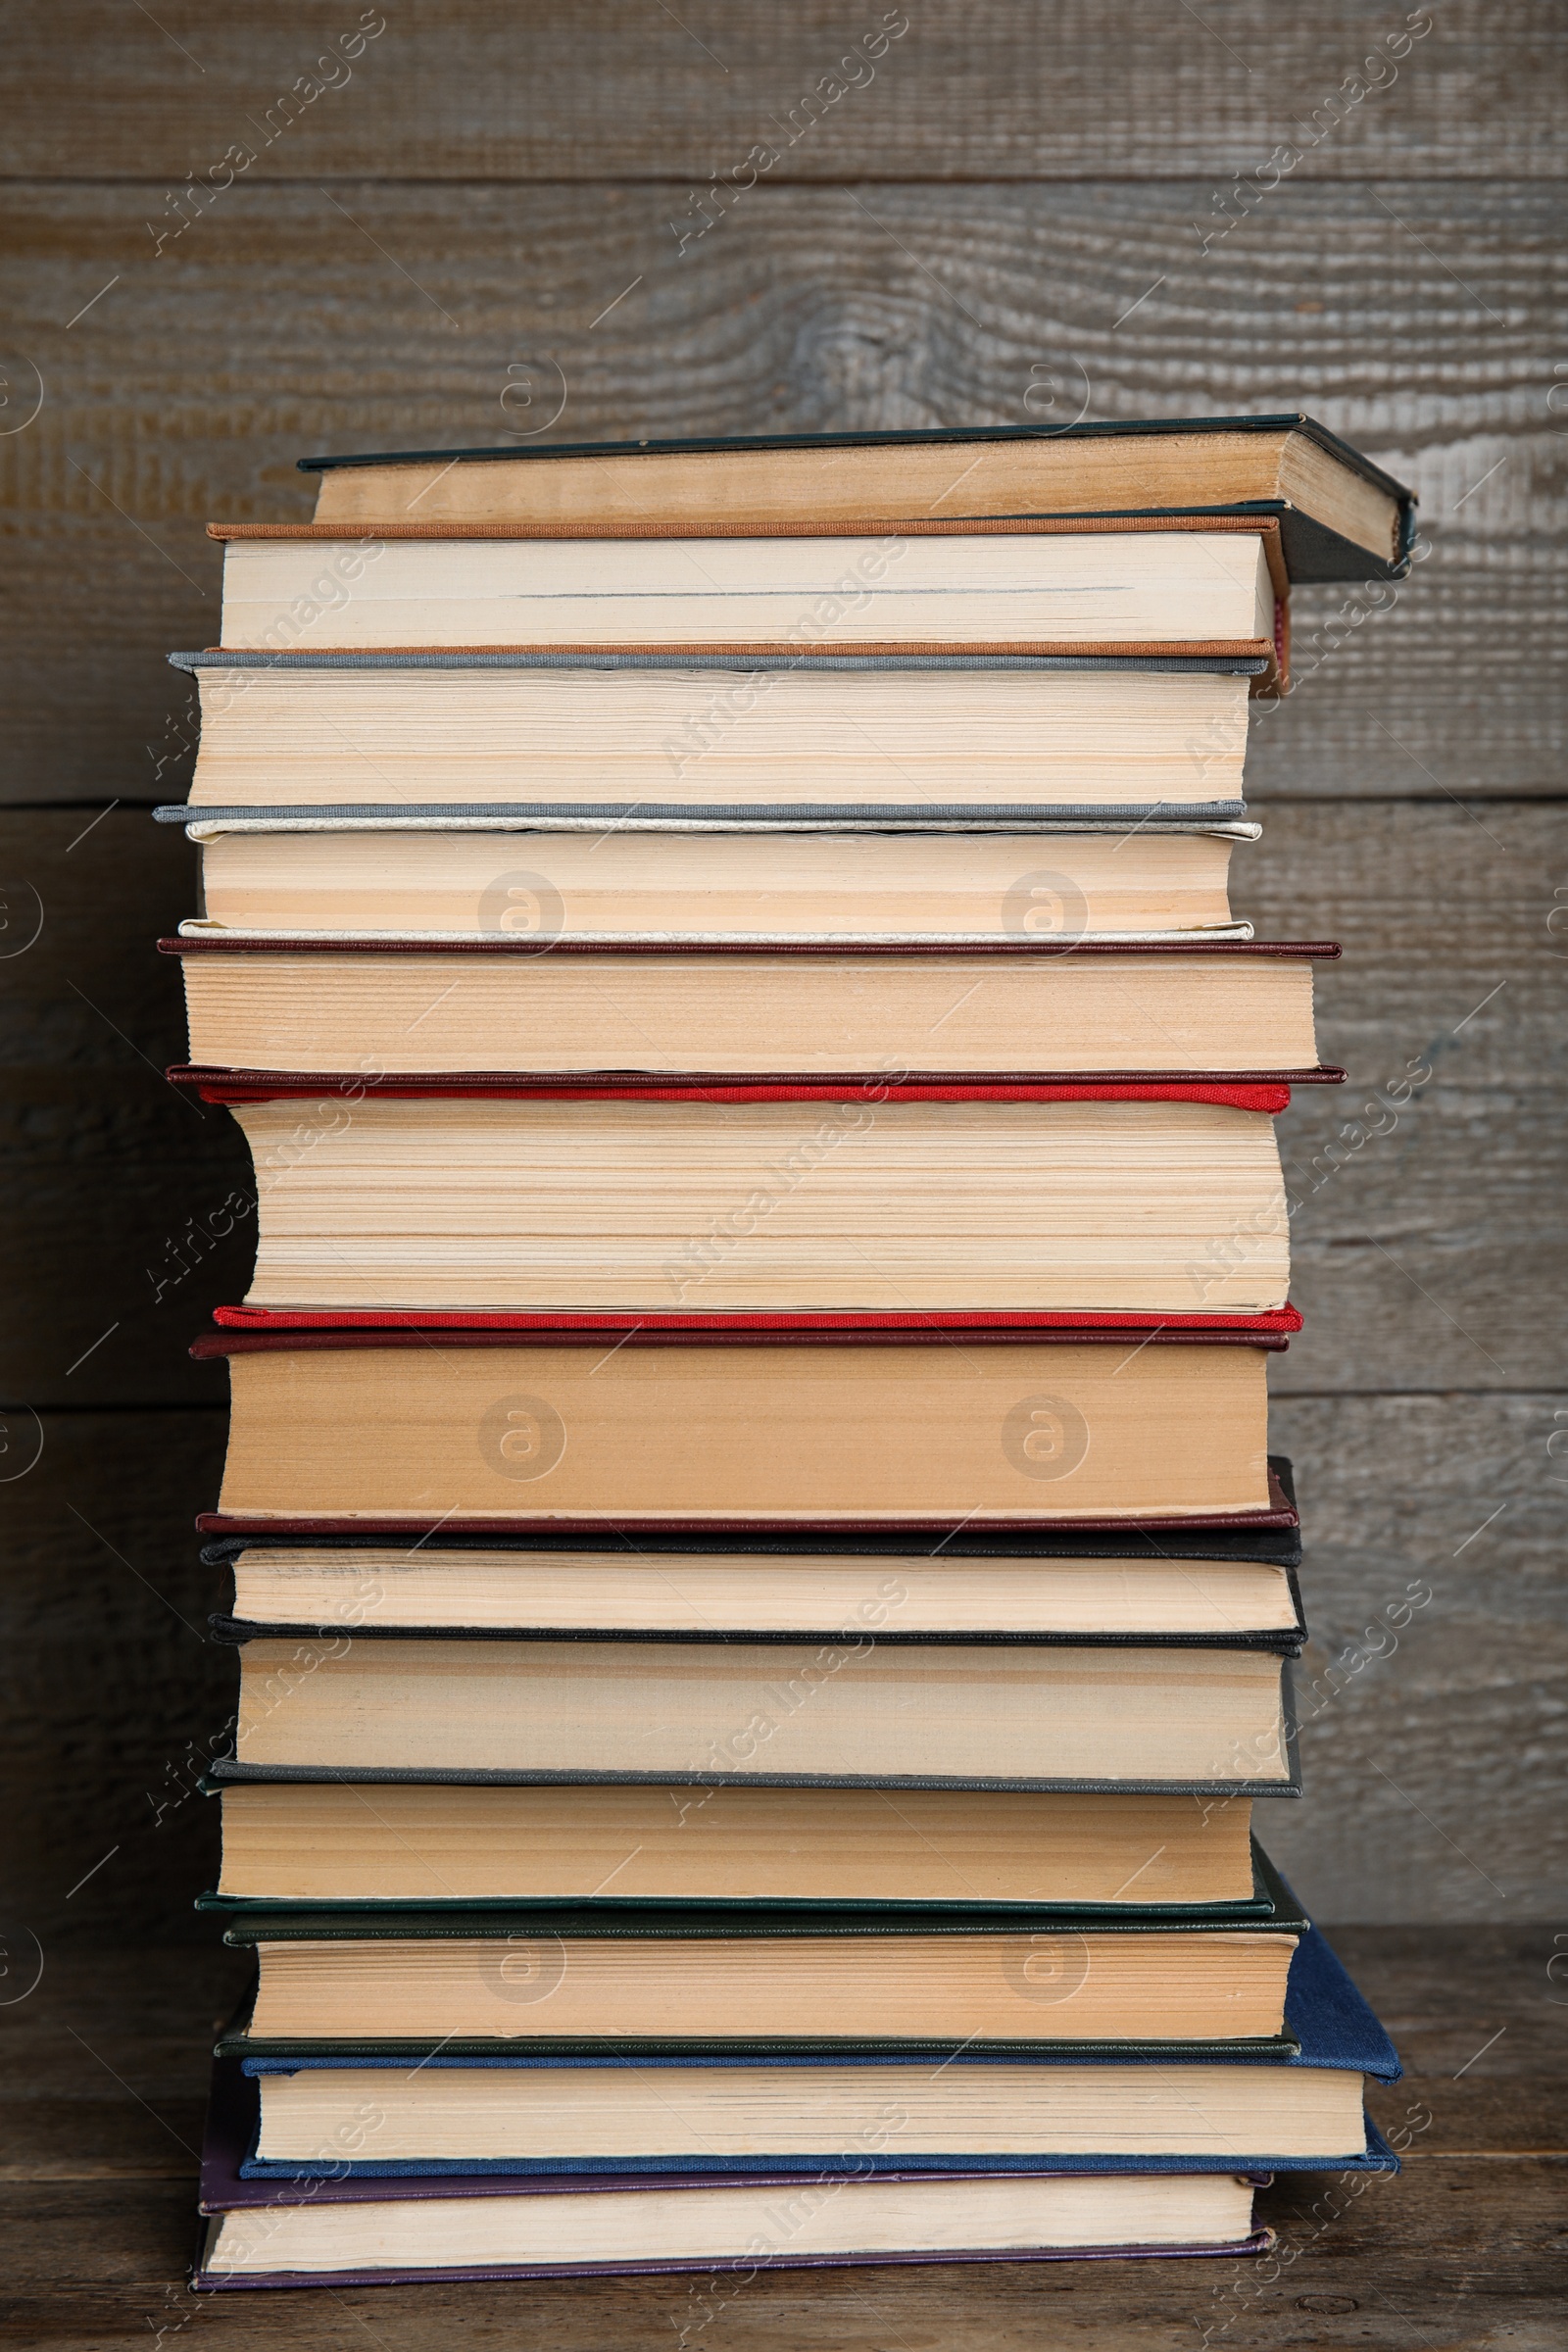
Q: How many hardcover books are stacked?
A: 13